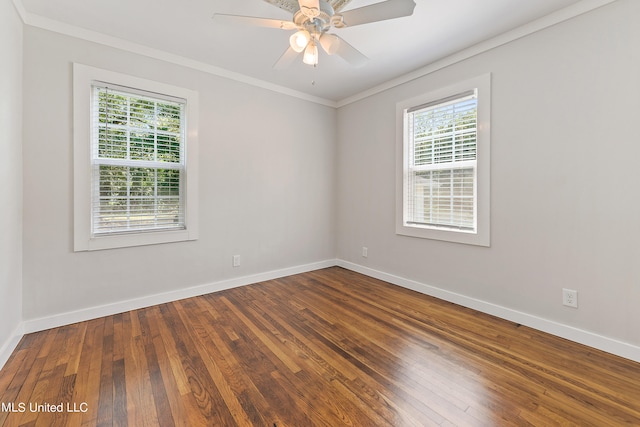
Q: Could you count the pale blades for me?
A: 5